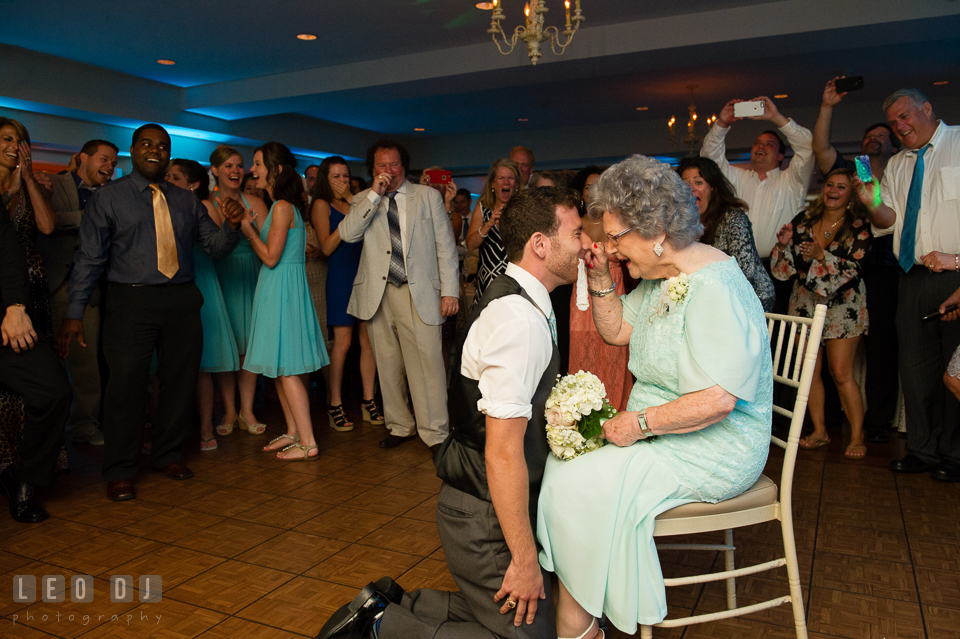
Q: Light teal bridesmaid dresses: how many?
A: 3